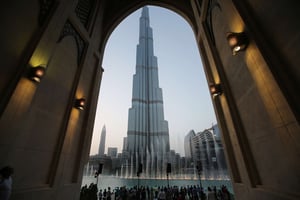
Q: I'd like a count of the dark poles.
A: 4